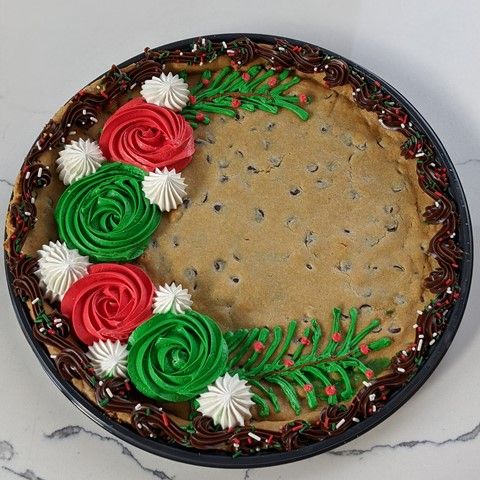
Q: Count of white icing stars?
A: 7